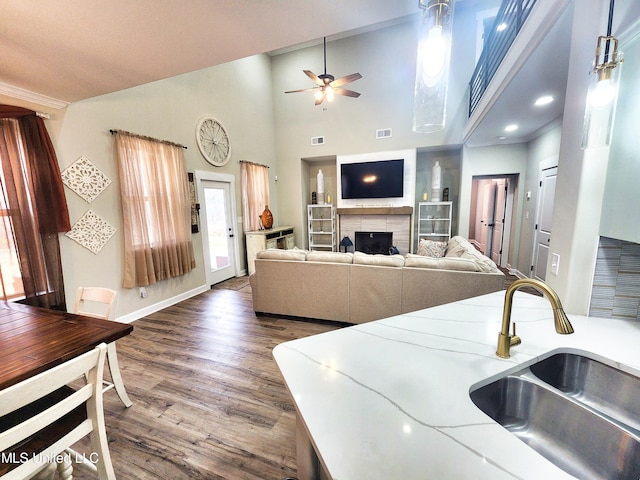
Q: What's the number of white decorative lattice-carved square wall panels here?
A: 2